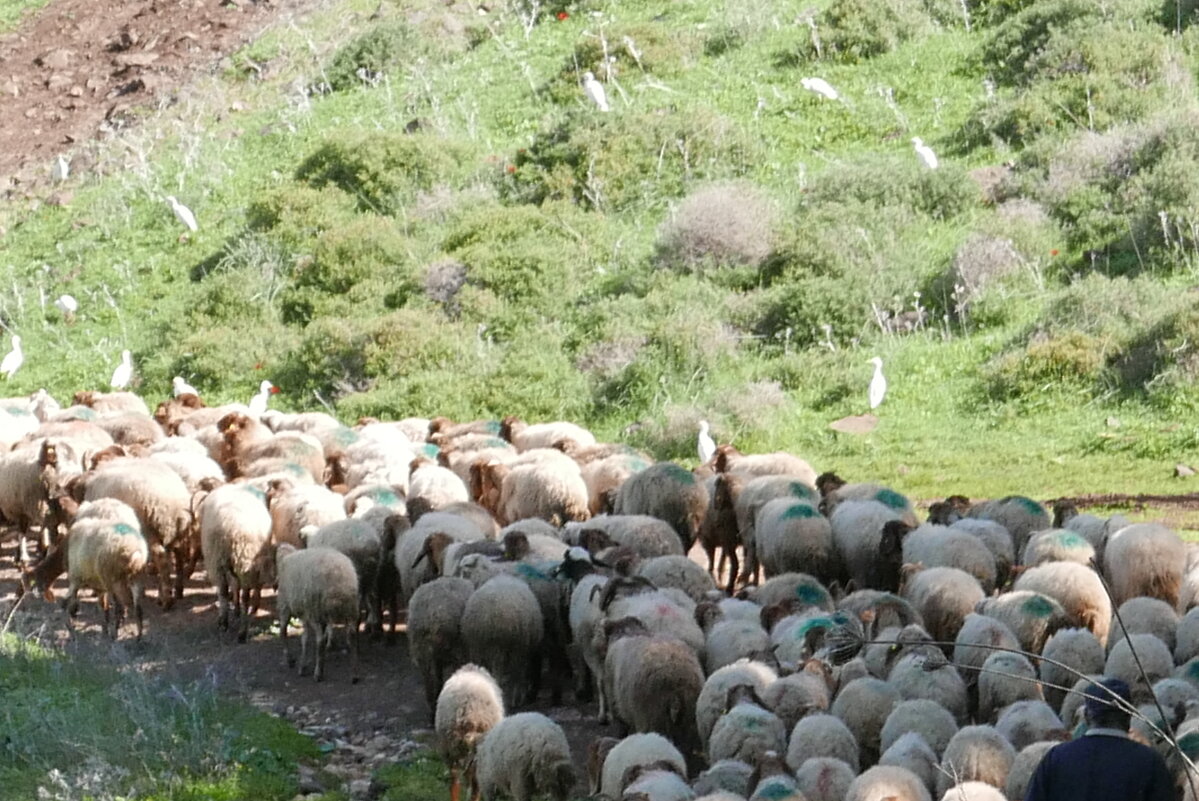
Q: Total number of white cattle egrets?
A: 12